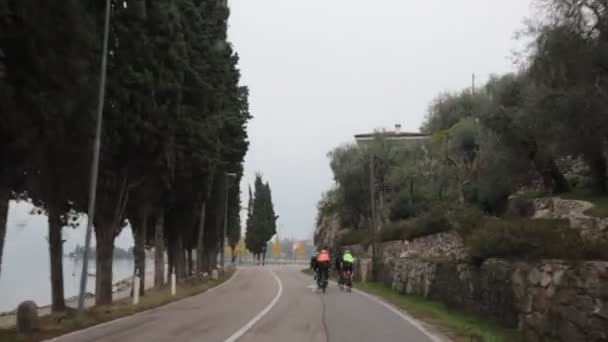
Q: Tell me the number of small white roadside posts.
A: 2